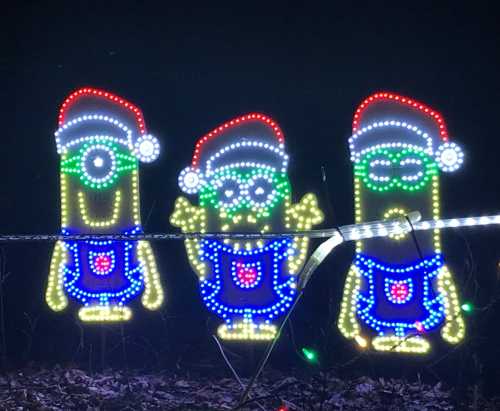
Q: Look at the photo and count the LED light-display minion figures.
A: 3